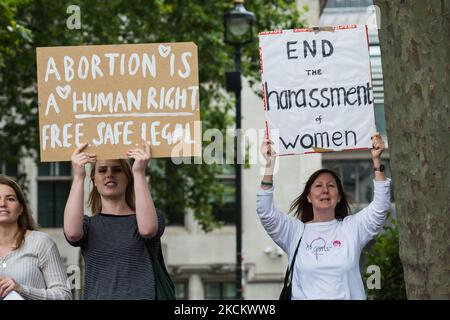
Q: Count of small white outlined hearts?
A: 2